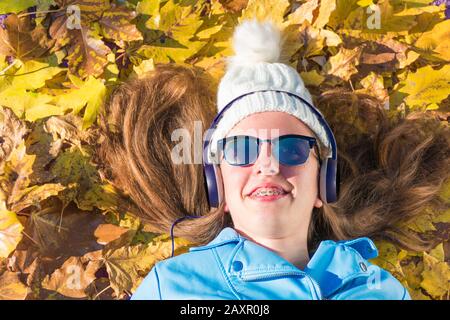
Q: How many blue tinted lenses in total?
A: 2